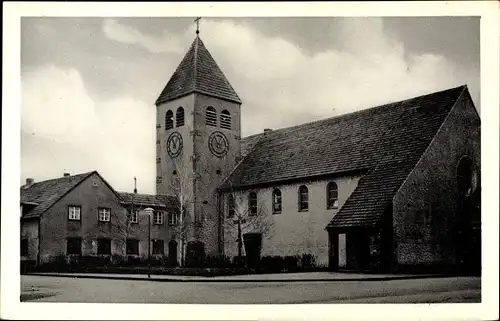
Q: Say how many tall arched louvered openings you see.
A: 4